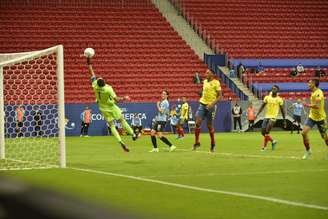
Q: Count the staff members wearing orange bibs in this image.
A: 3